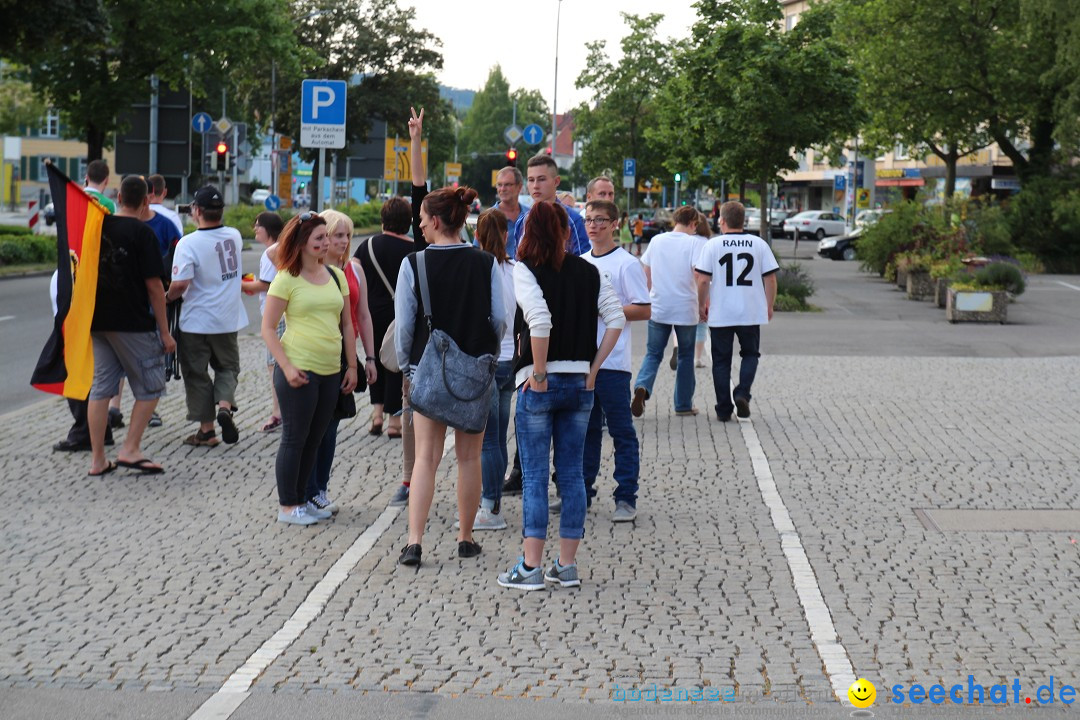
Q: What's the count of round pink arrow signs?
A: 0